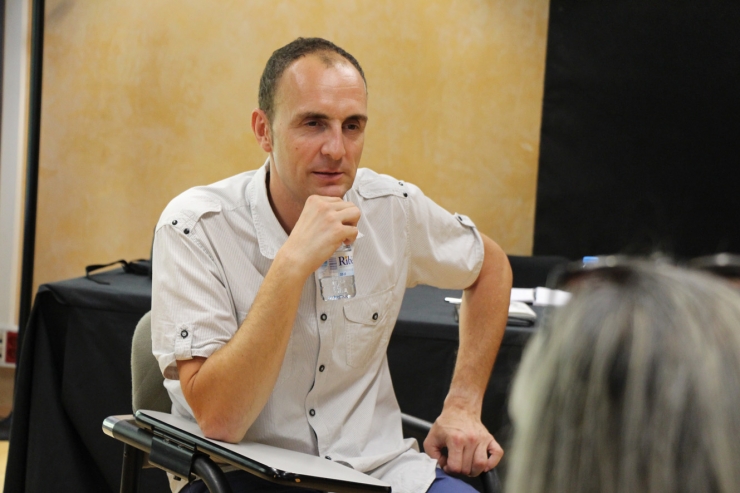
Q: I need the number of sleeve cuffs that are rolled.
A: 2